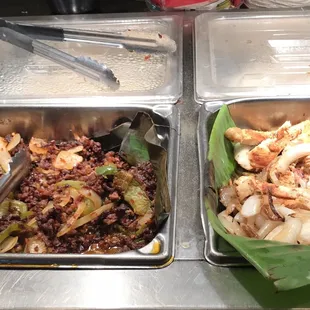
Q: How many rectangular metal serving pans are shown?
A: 2